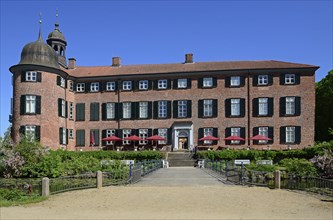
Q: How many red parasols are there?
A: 7